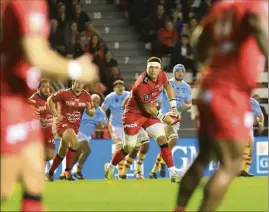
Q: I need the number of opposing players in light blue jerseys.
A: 4